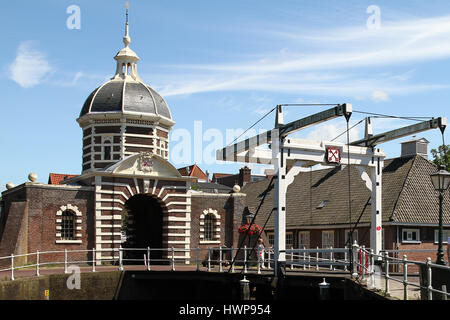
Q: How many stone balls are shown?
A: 3